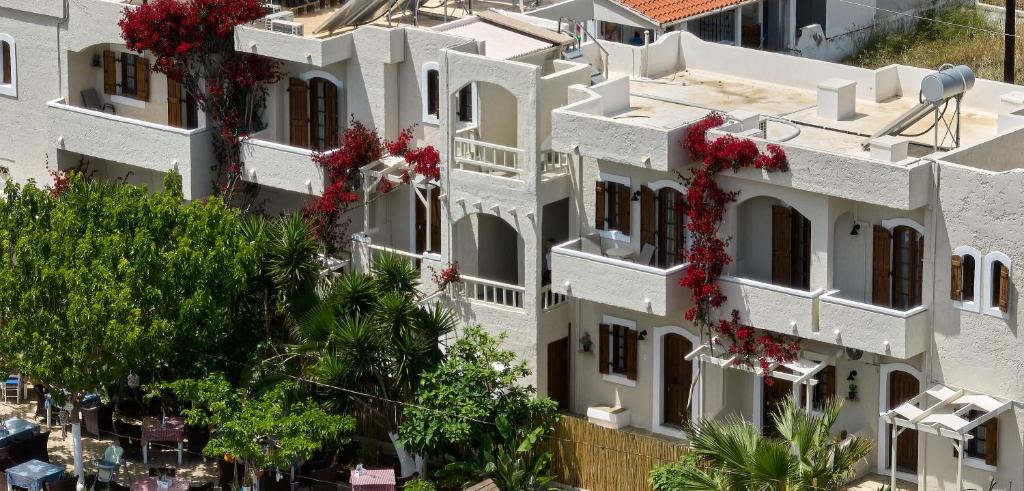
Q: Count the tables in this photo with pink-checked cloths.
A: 3